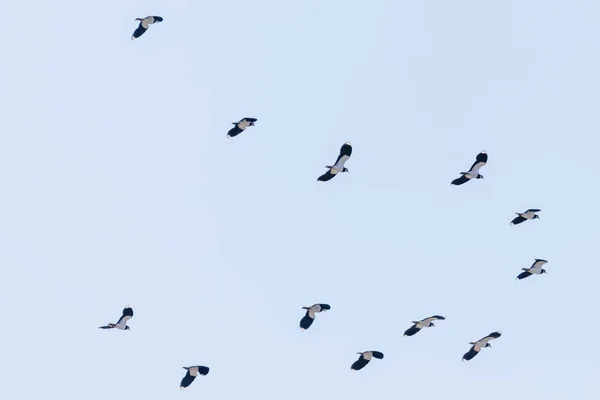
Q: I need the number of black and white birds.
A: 12